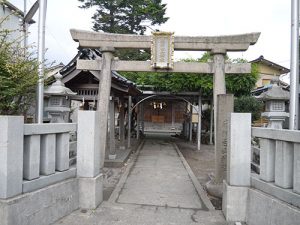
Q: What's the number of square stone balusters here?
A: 6